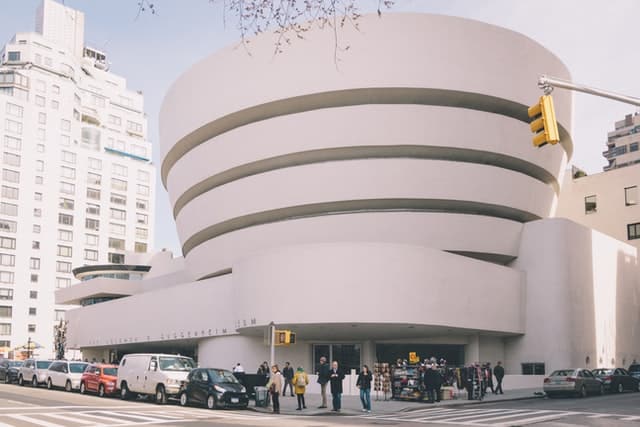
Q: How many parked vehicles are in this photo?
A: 9